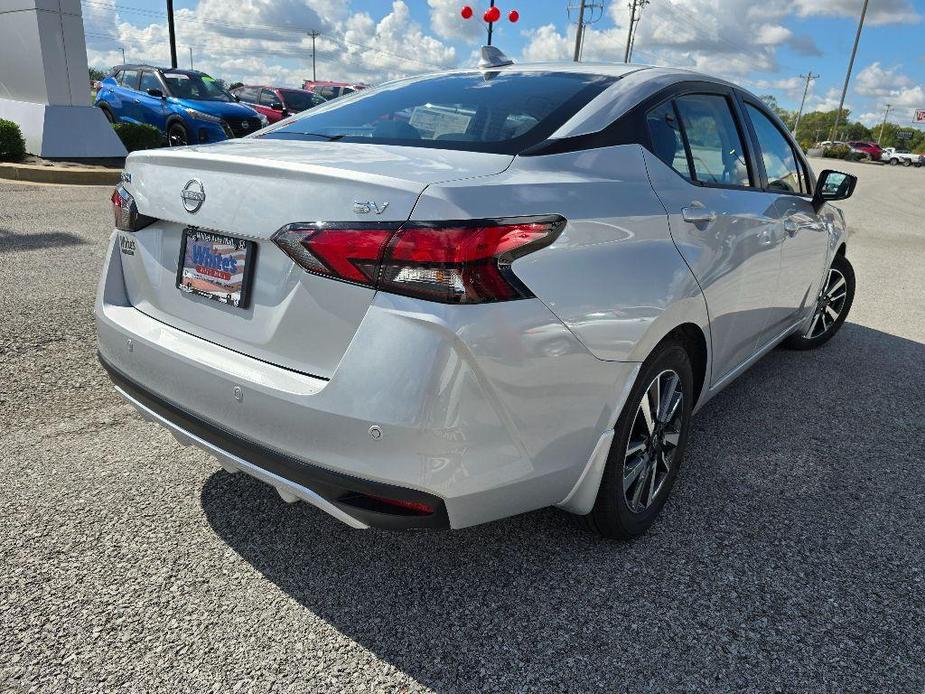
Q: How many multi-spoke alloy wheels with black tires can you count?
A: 2